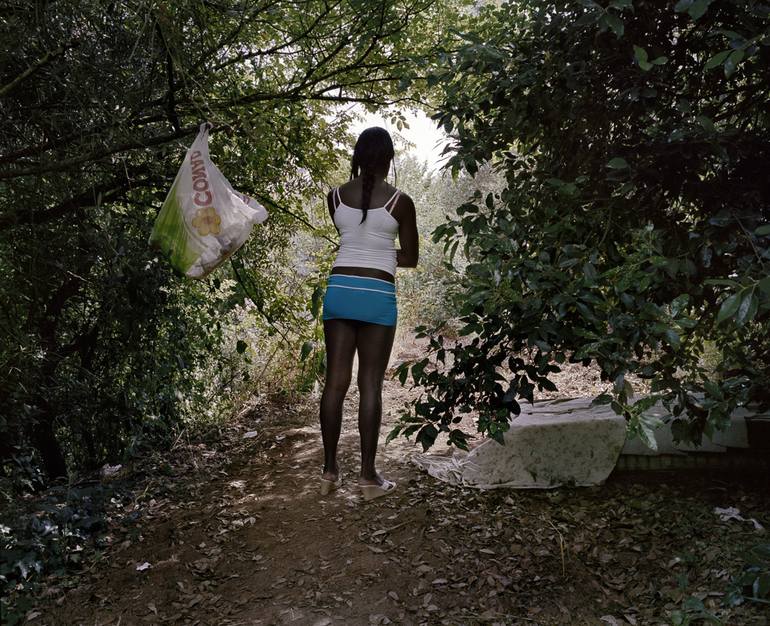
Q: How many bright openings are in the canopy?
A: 1